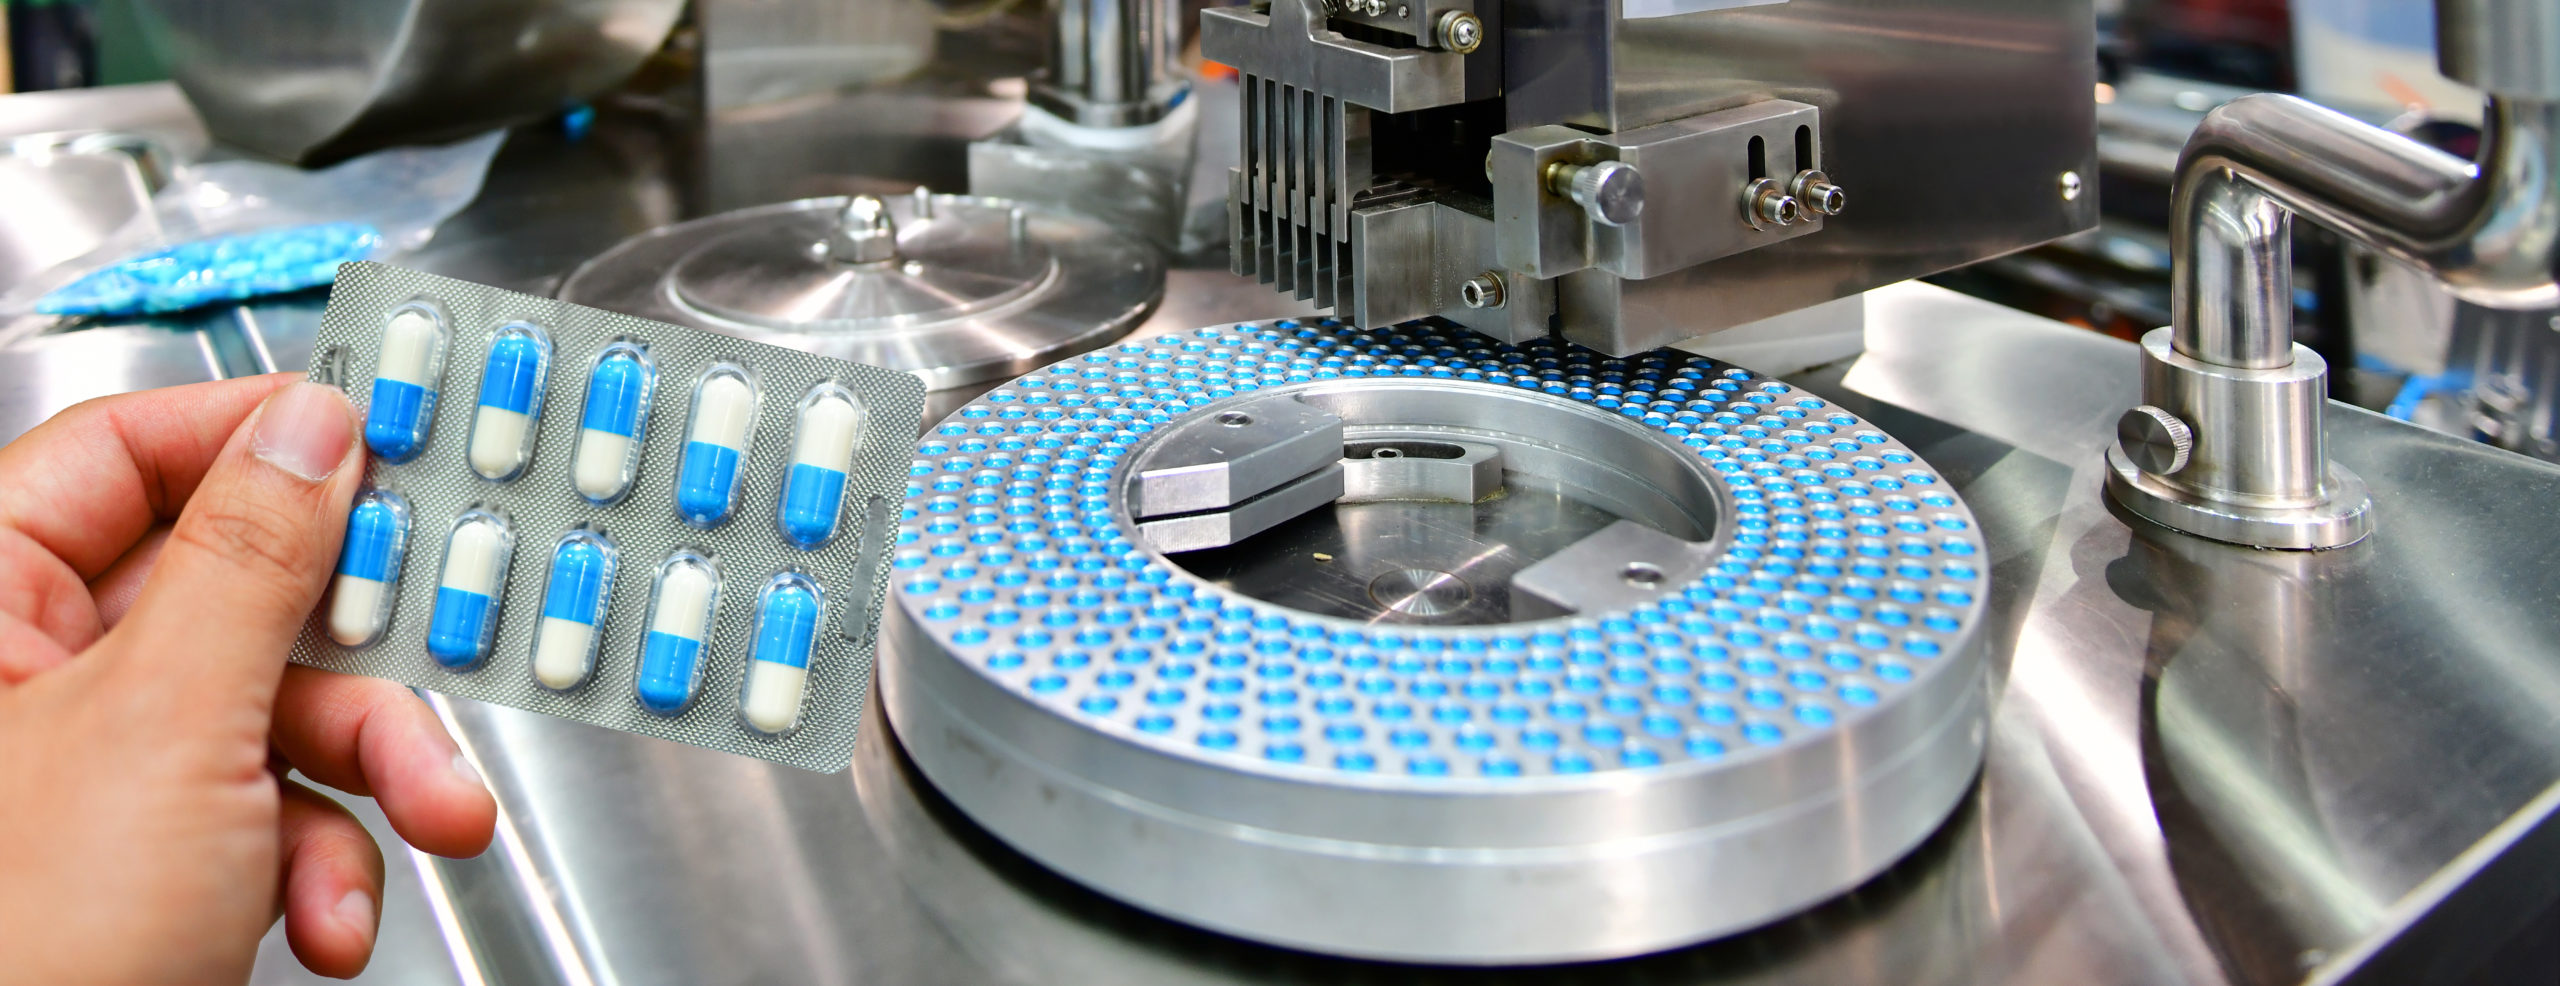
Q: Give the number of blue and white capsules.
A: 10